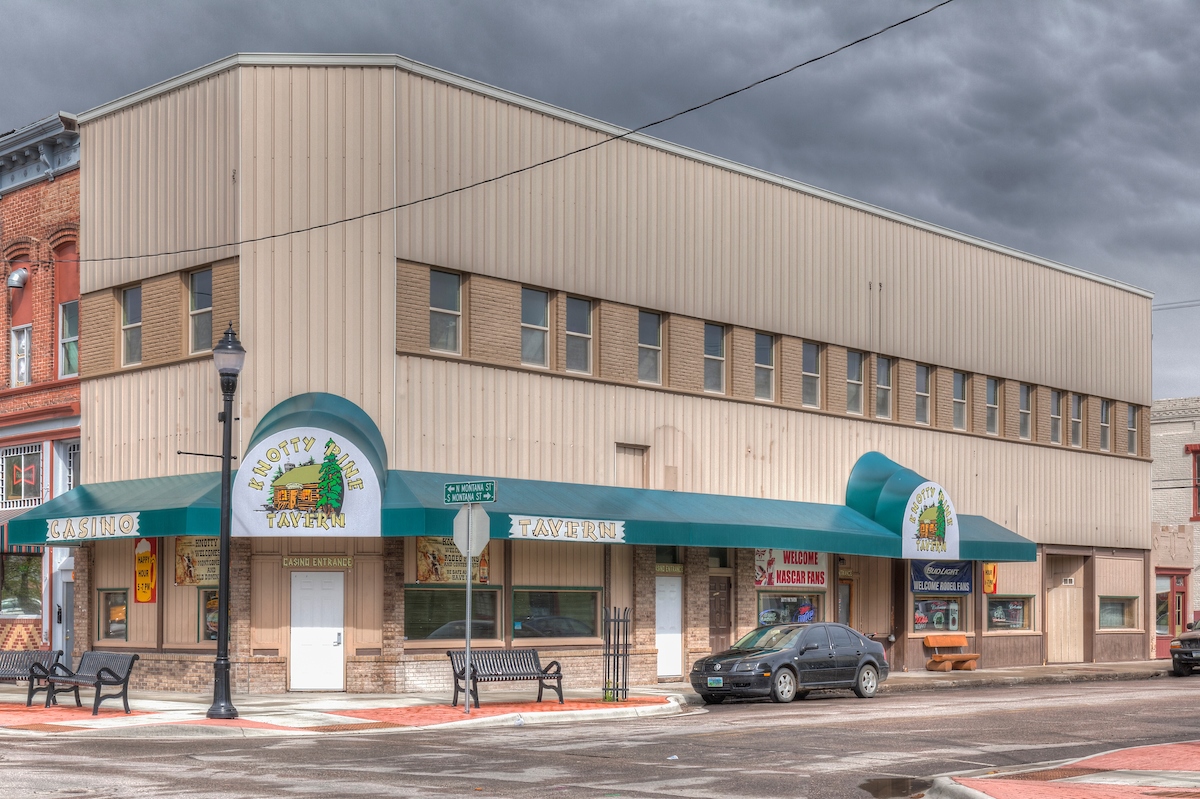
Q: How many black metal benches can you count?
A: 3